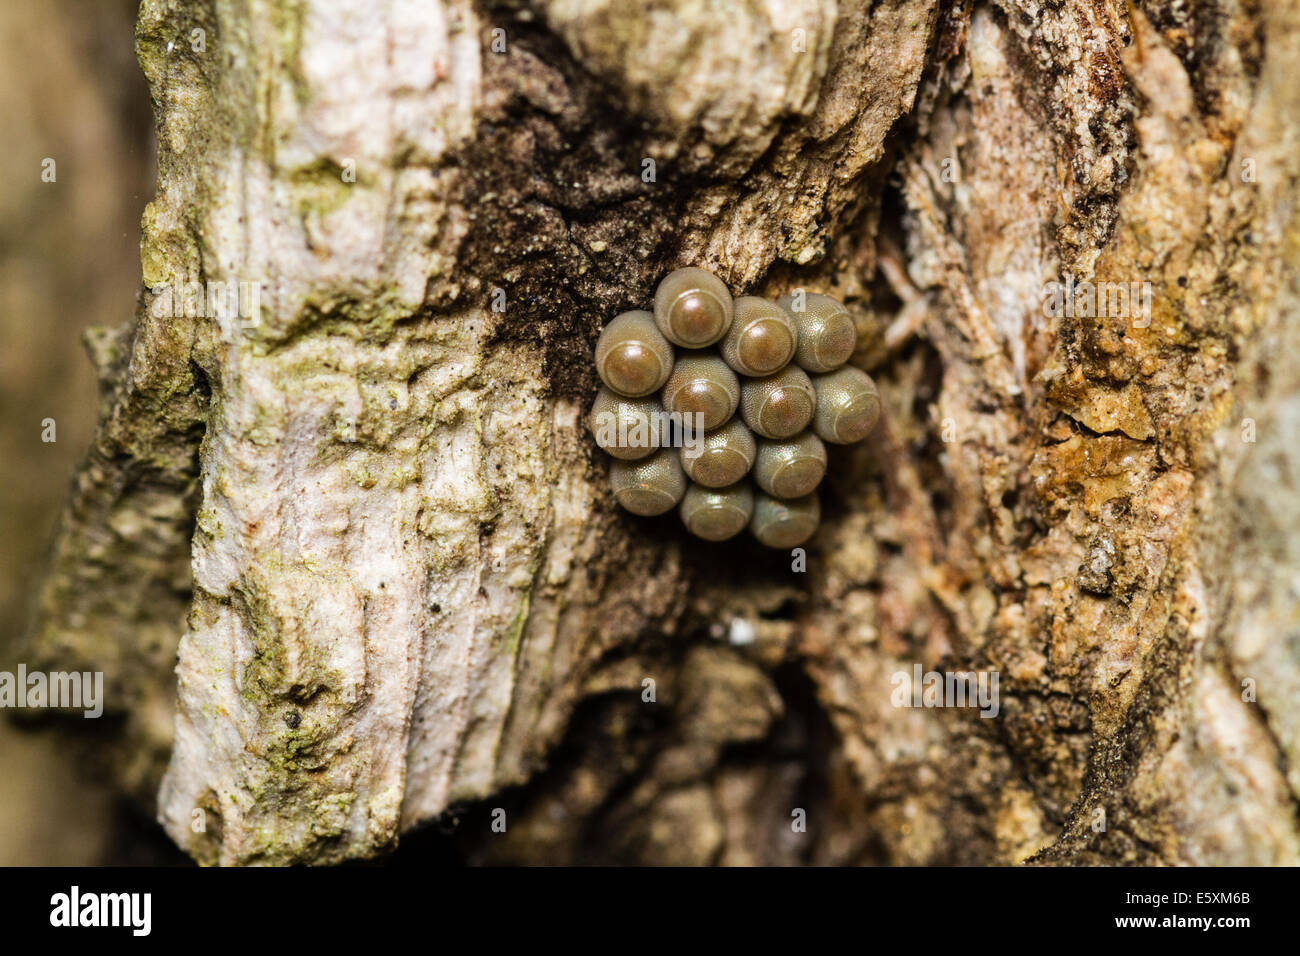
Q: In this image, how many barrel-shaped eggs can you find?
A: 13